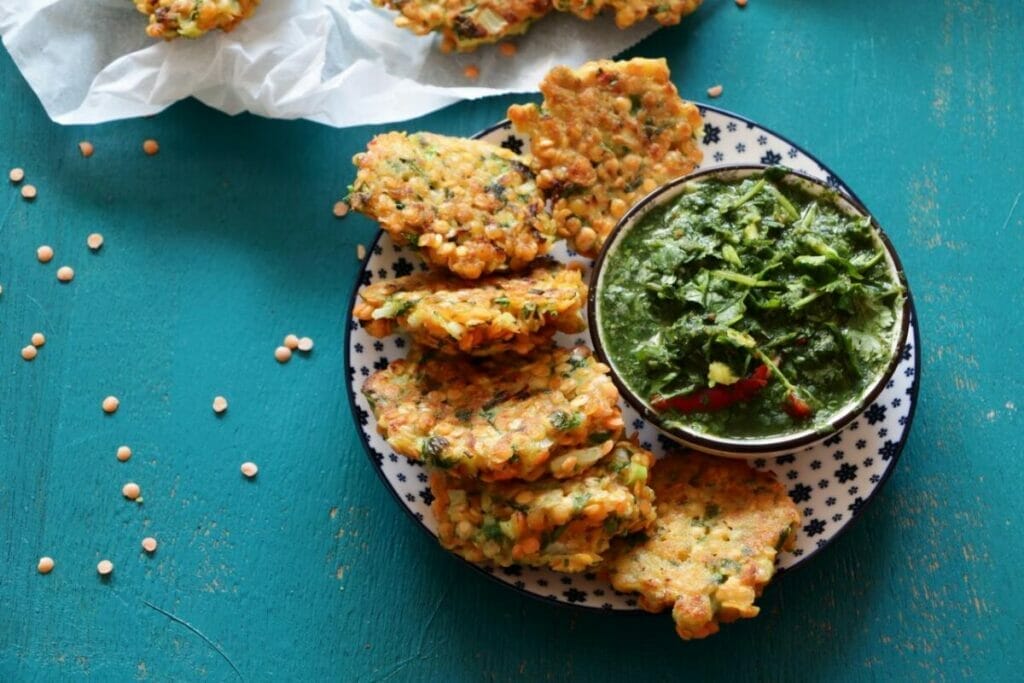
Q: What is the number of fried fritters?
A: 9